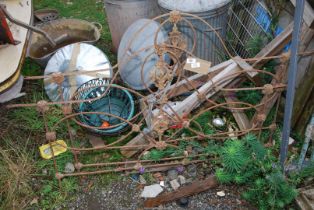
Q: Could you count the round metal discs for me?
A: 2